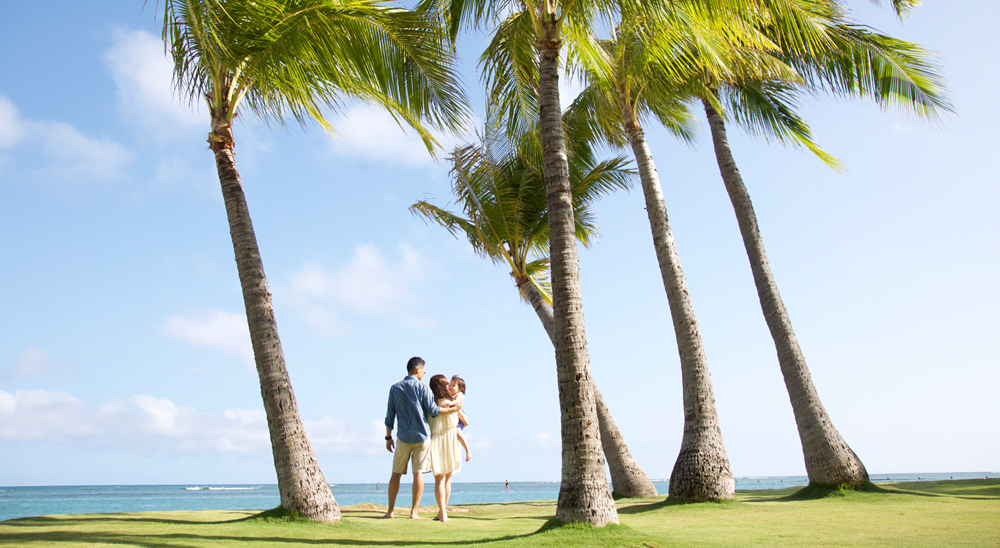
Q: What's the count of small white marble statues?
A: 0